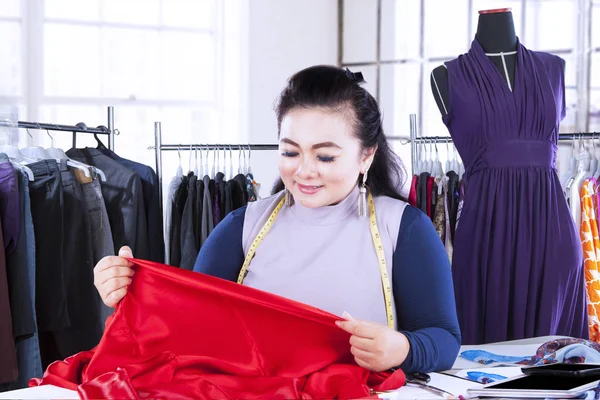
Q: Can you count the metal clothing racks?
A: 3